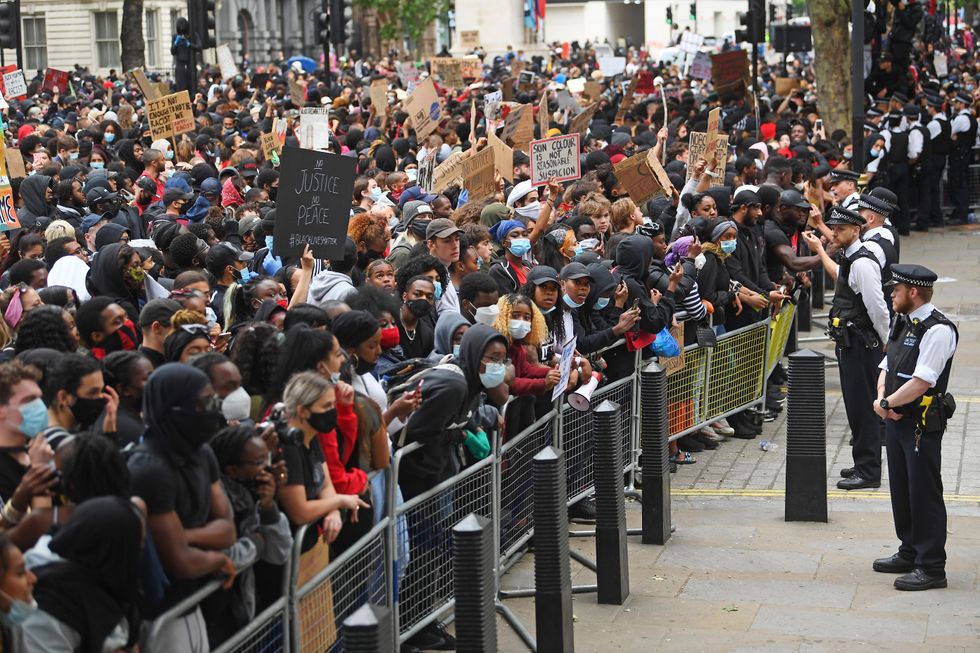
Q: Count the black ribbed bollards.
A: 6